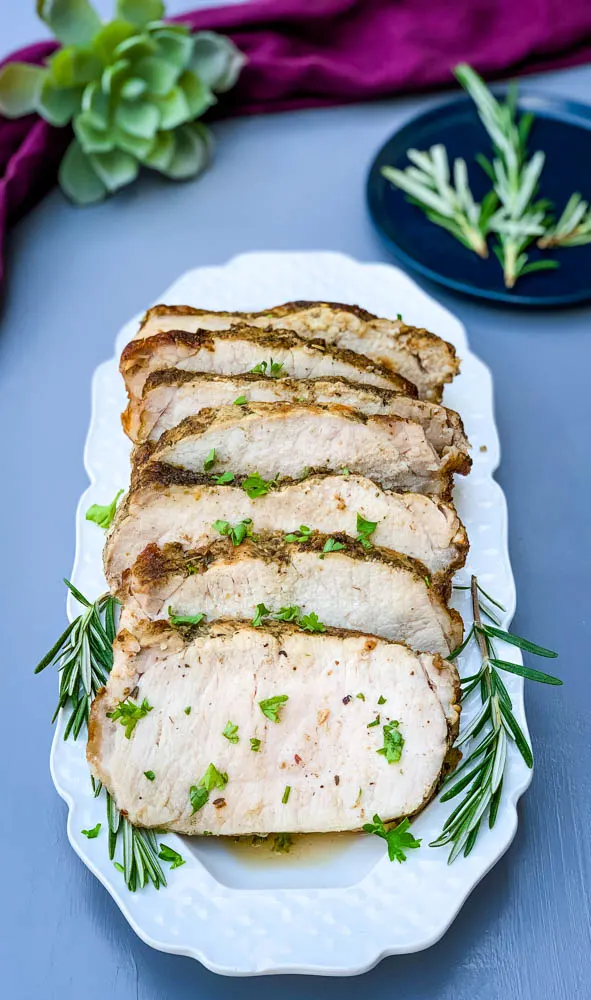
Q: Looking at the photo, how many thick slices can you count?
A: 7